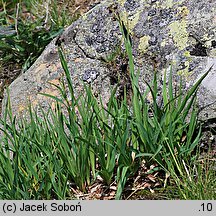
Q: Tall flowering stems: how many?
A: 2